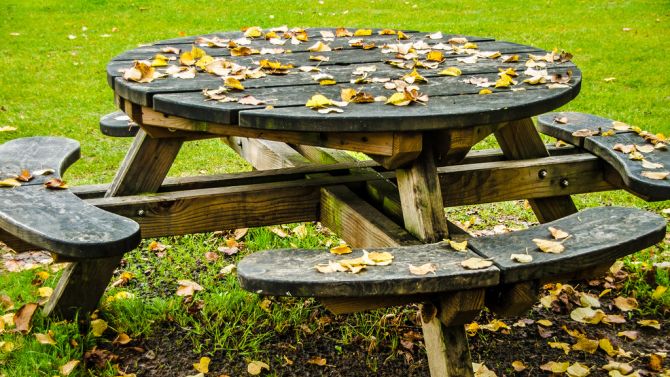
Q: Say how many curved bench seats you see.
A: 4